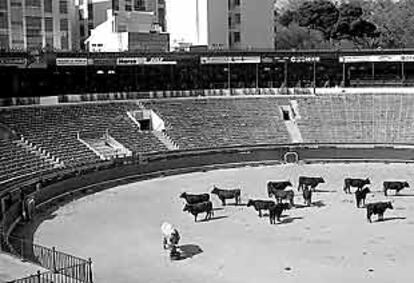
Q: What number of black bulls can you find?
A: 13